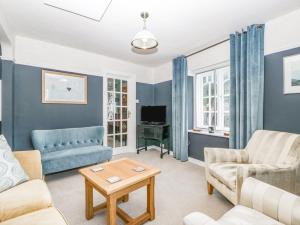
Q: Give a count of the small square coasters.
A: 3